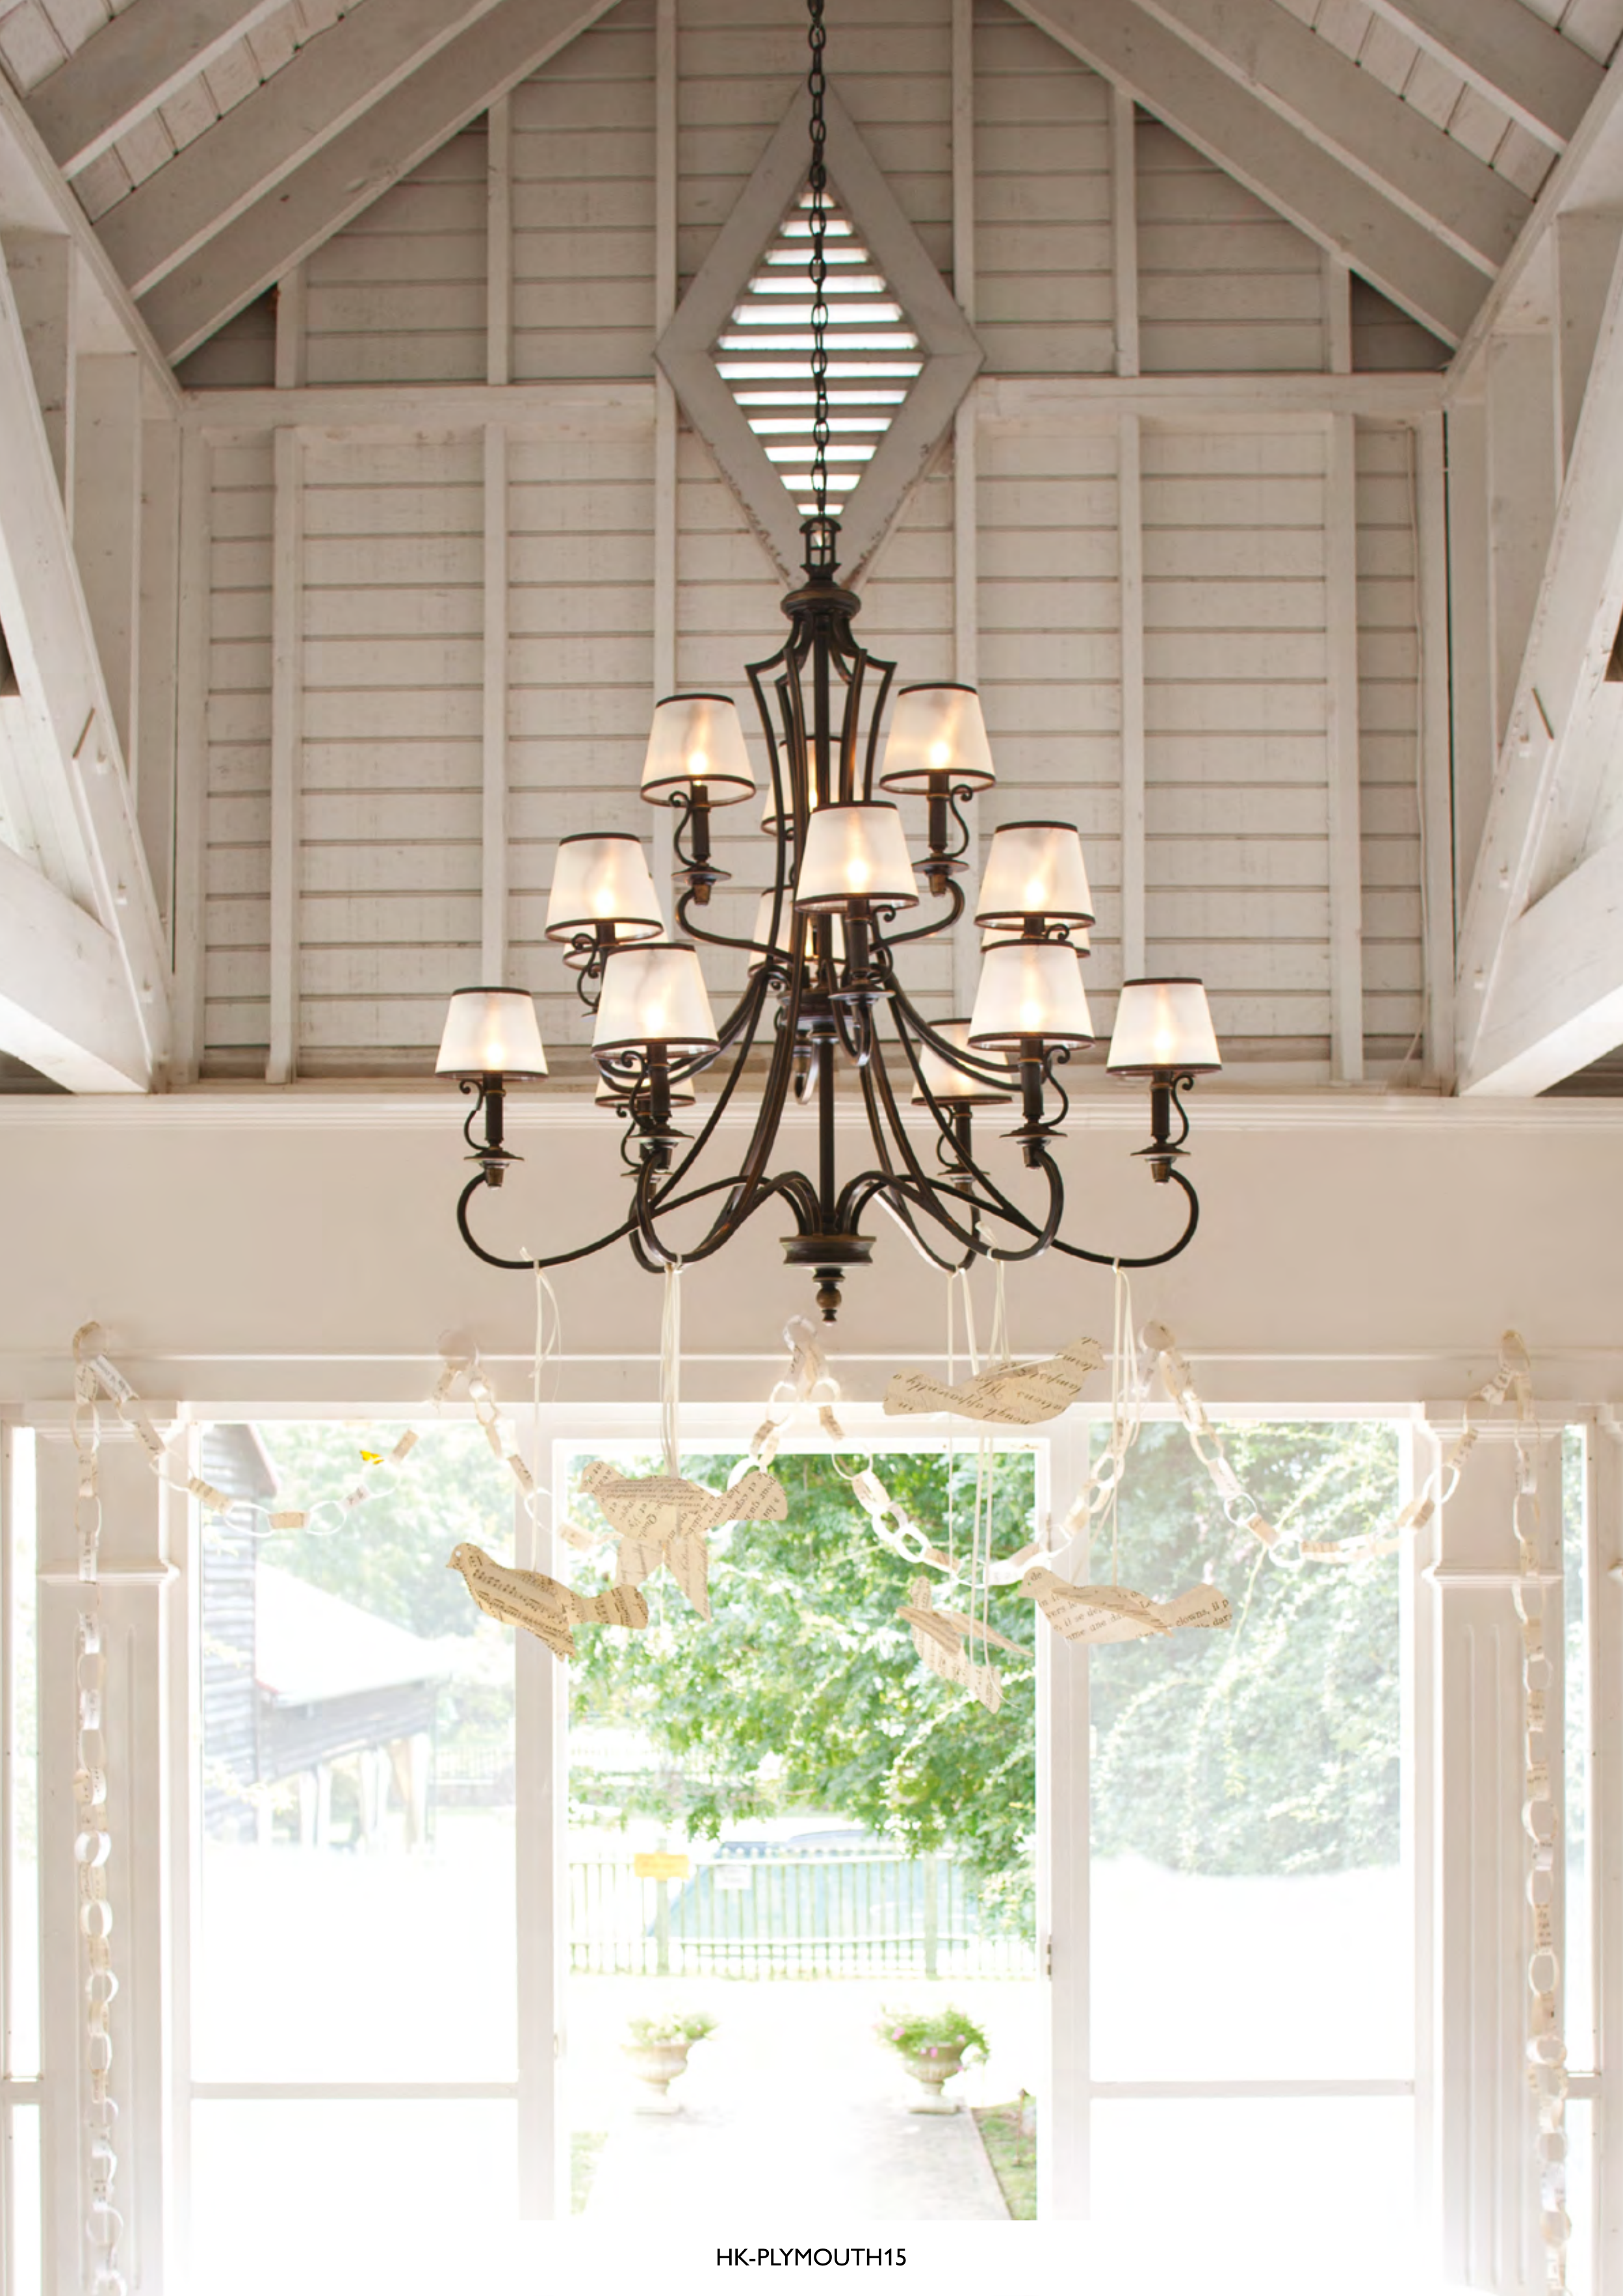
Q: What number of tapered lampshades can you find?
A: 15